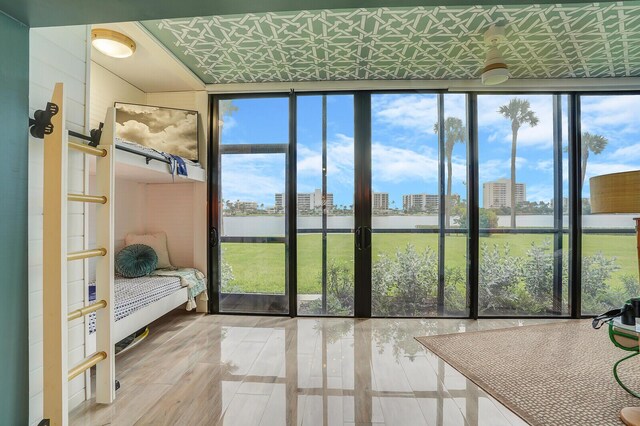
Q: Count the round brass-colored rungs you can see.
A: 5